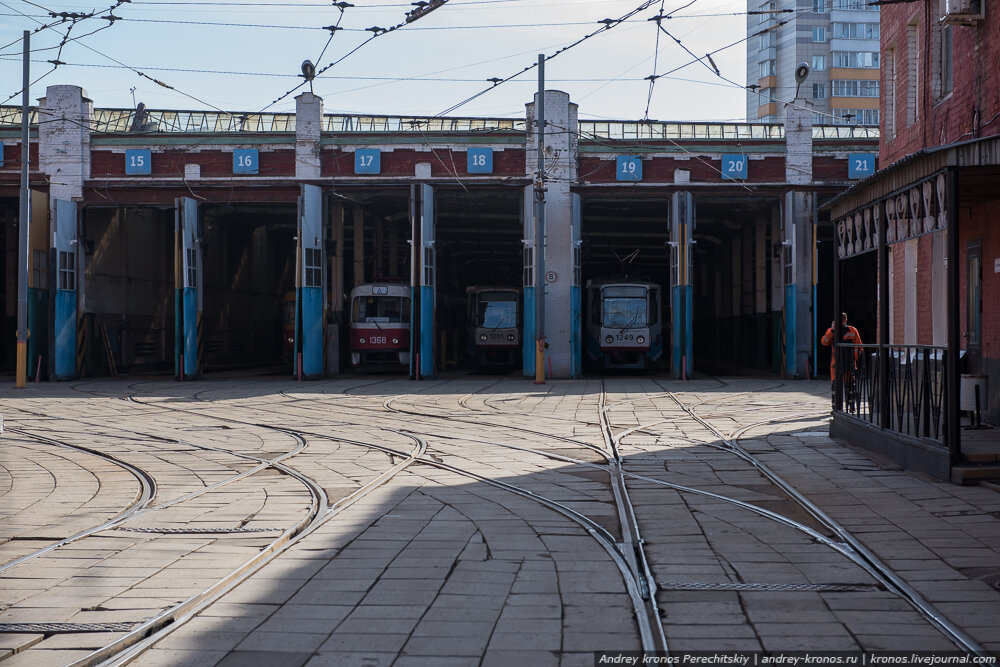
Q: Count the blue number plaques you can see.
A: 7